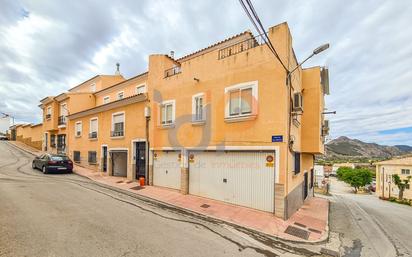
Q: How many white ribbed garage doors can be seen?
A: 2